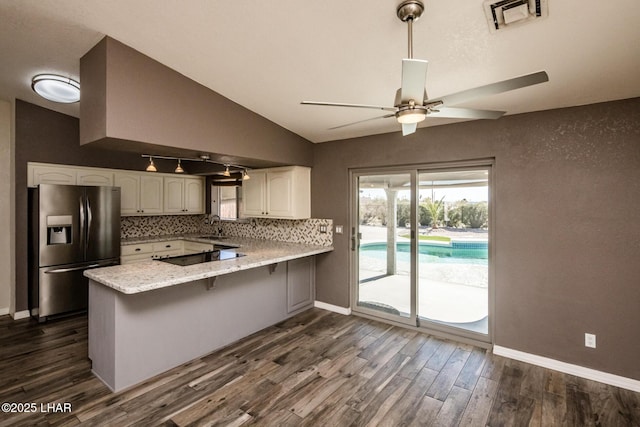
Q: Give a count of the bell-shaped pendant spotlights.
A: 4